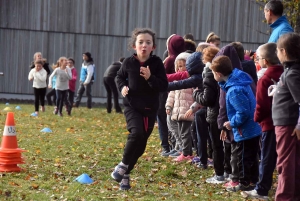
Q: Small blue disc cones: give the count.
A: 5